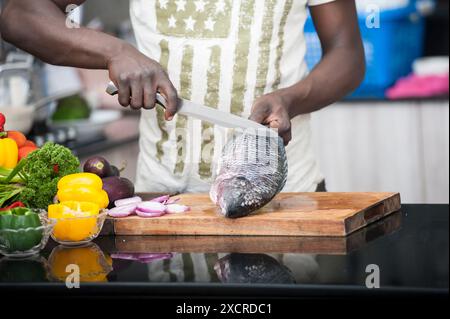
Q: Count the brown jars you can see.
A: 0